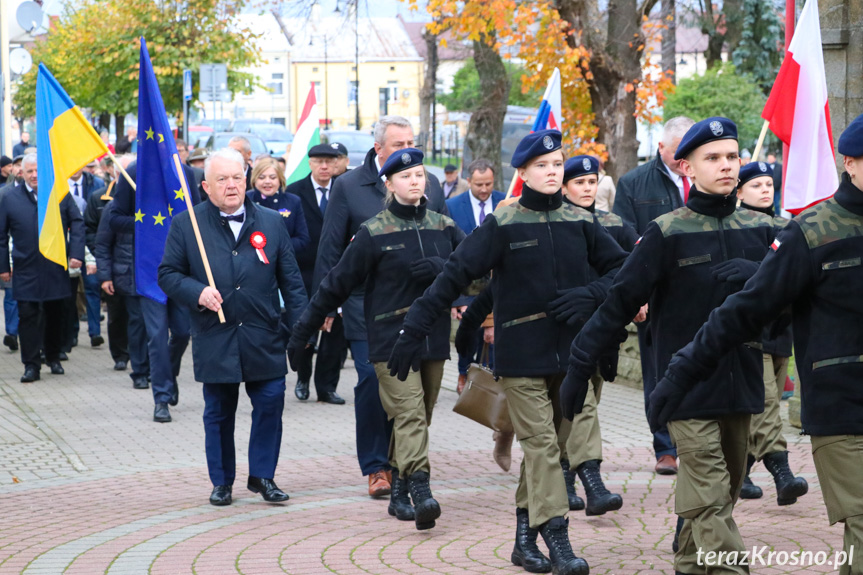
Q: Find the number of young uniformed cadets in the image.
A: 6